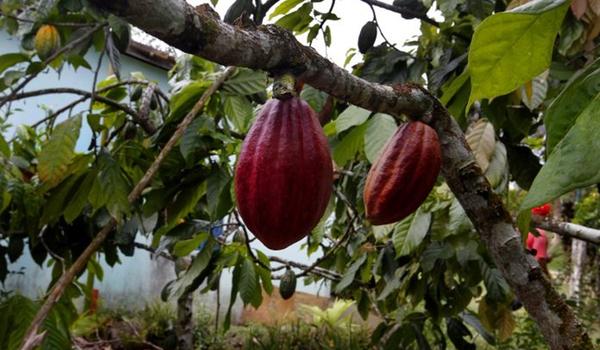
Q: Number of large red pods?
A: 2